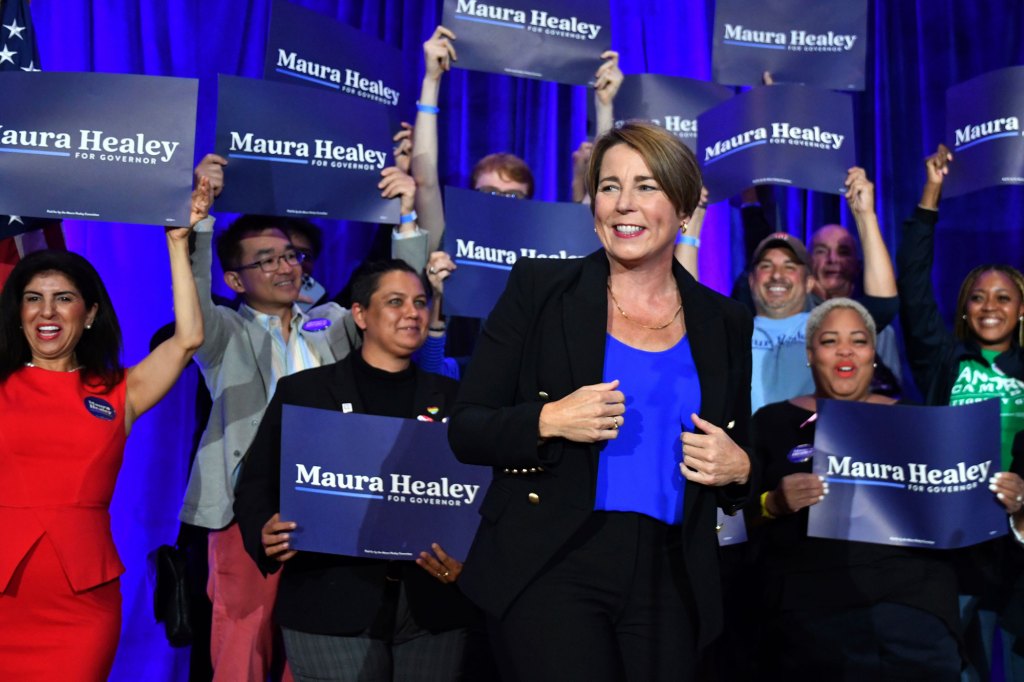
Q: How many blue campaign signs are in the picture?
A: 11